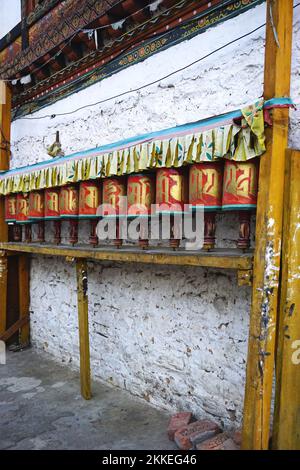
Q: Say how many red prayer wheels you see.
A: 11